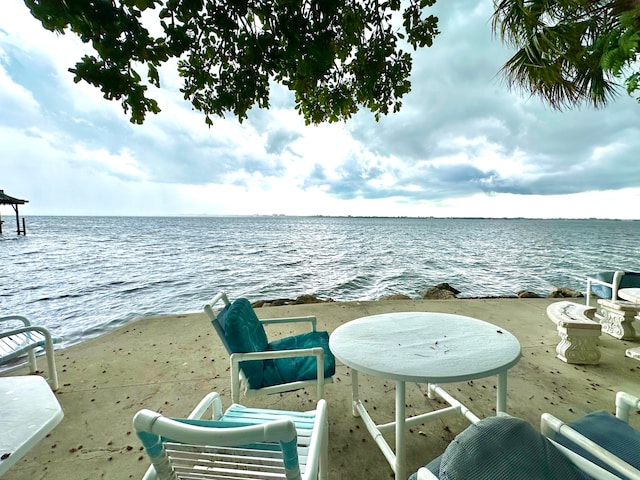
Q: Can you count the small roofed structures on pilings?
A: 1